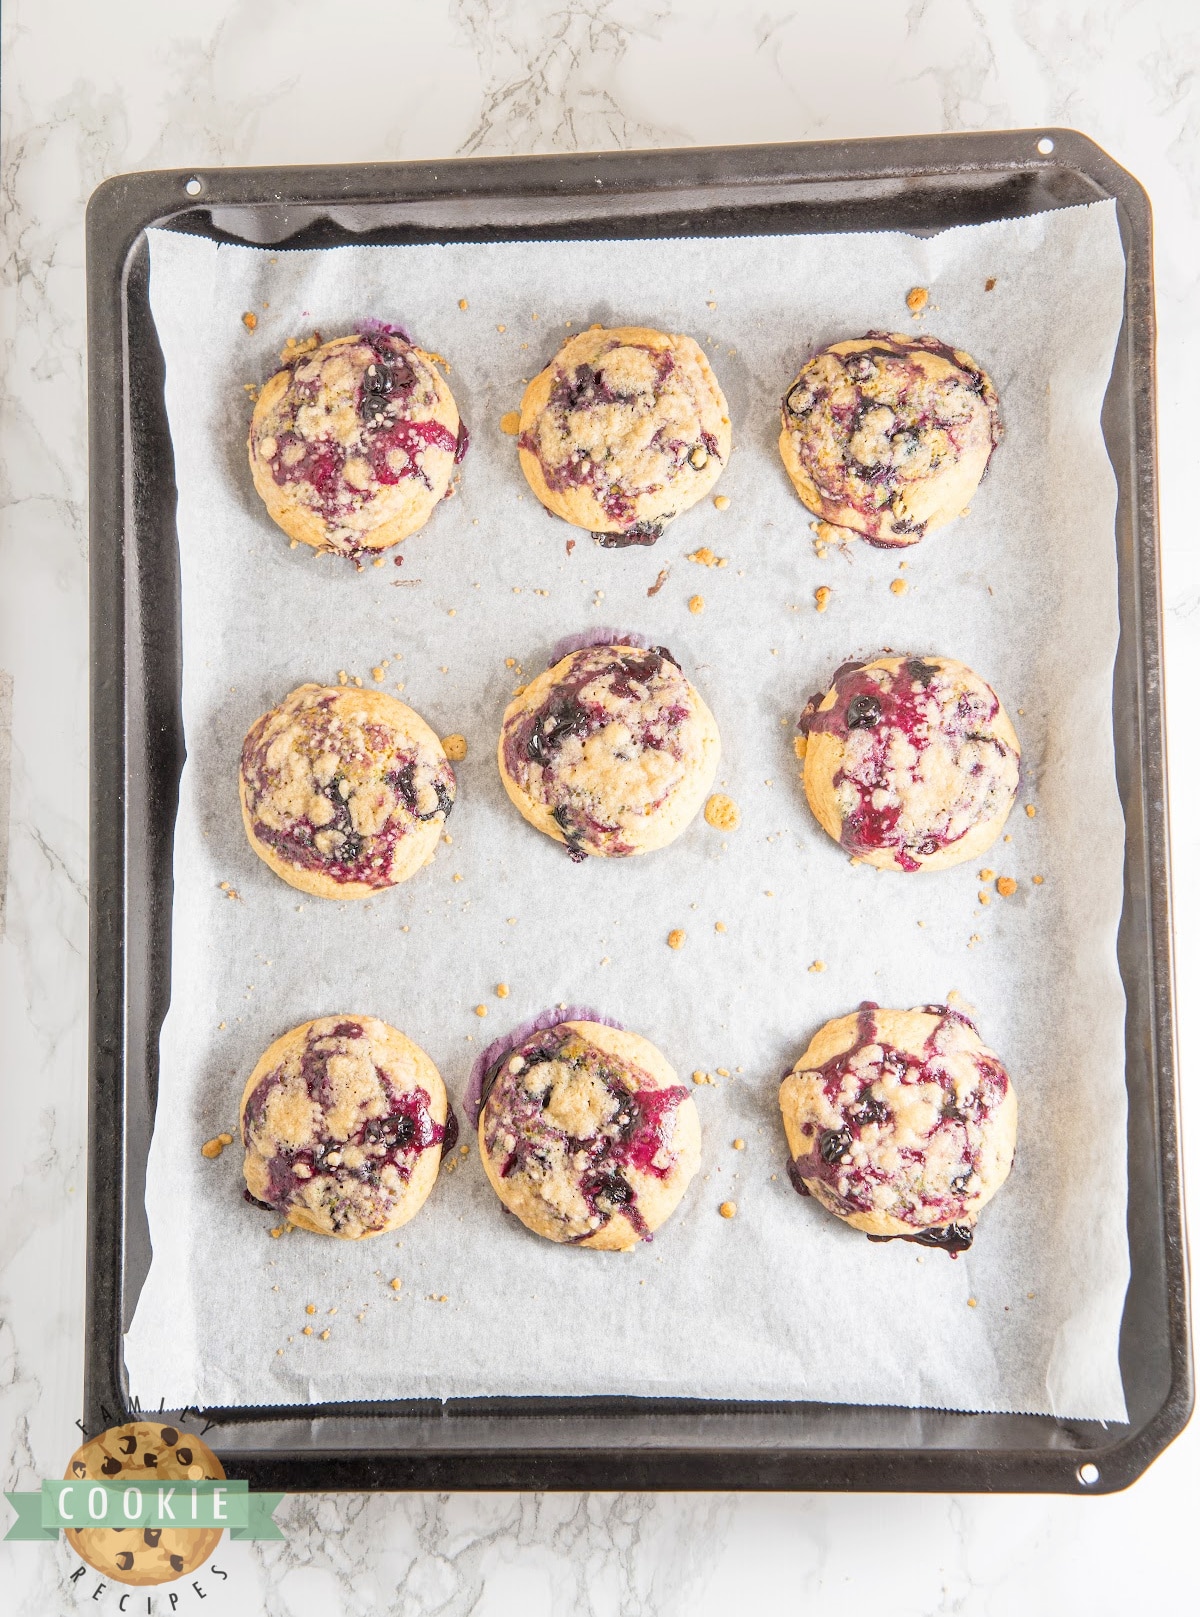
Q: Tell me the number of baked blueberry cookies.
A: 9